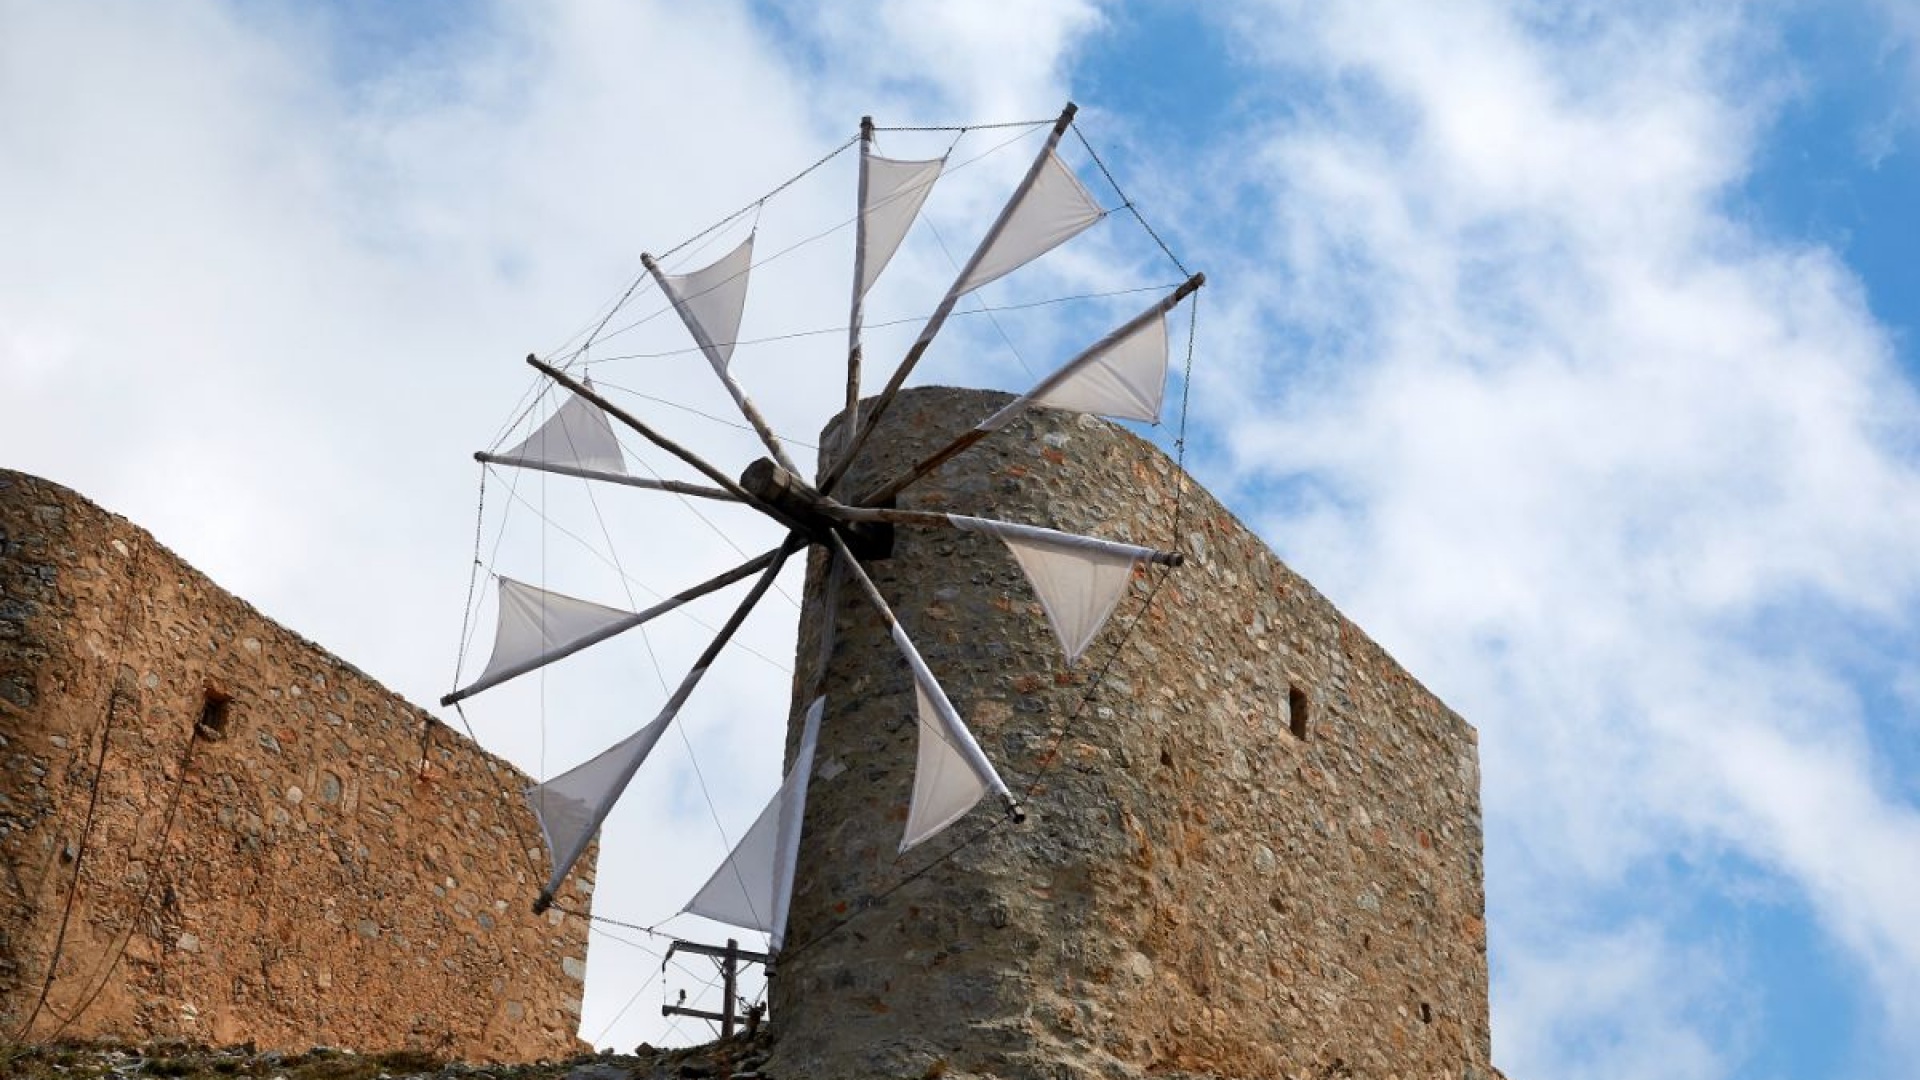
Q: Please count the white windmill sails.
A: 10